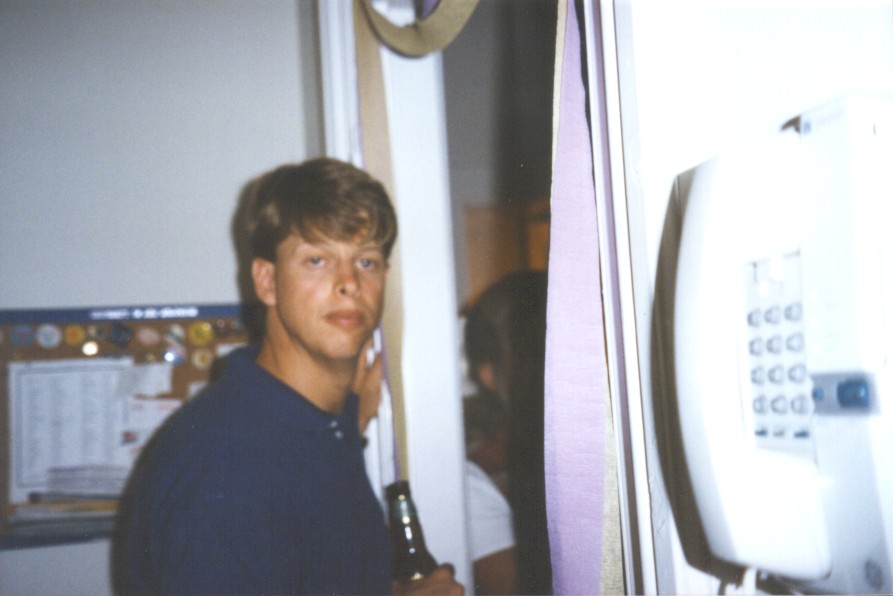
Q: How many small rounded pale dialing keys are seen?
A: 12